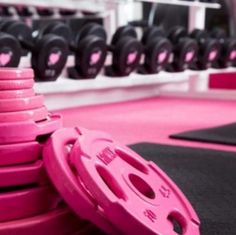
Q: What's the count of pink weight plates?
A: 12